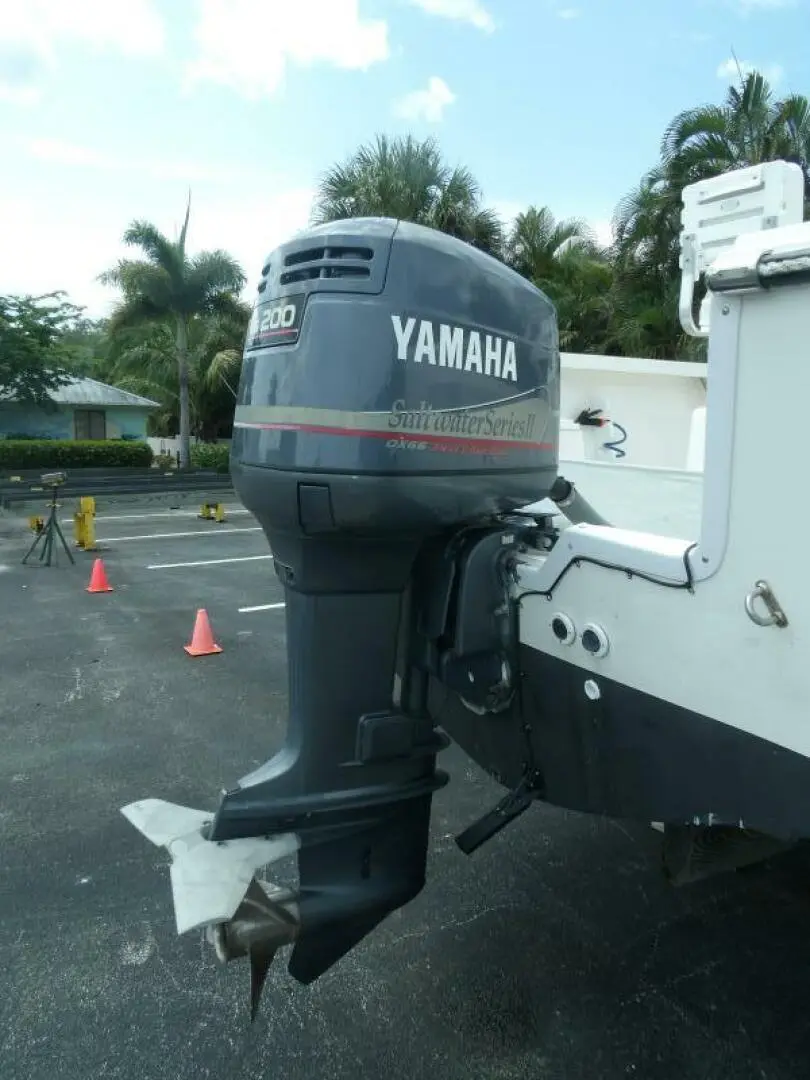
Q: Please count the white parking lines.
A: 4